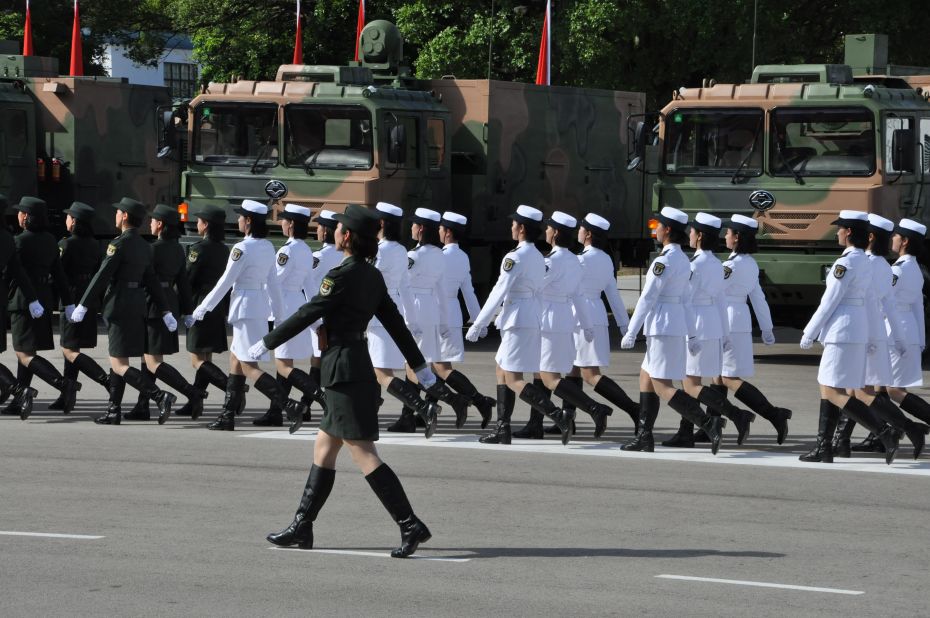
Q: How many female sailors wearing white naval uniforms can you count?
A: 15